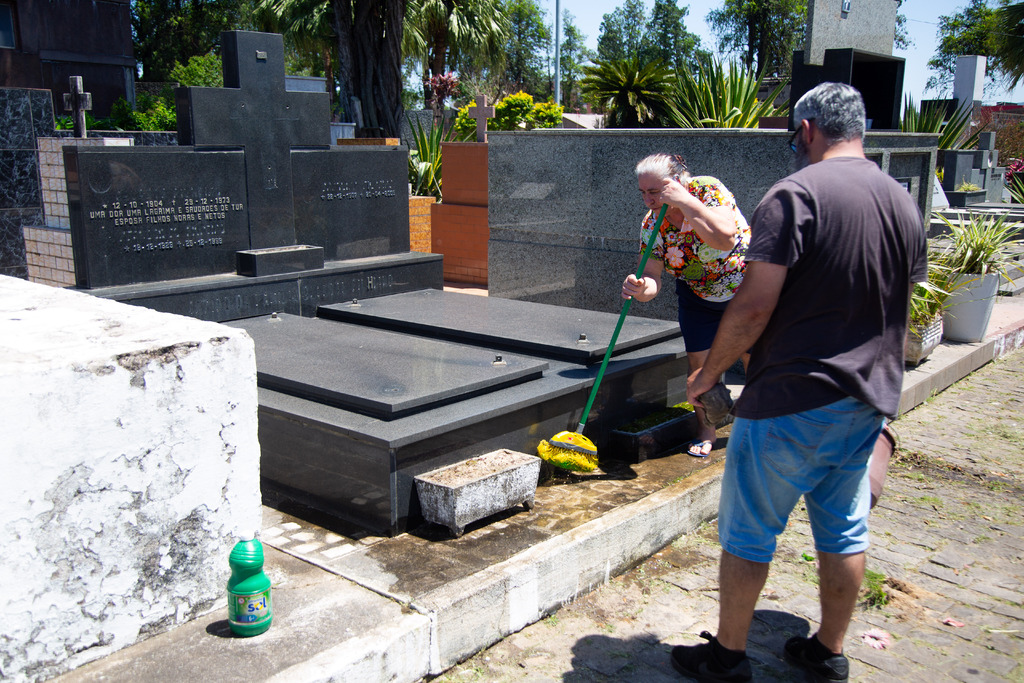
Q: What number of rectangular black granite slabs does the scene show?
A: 2